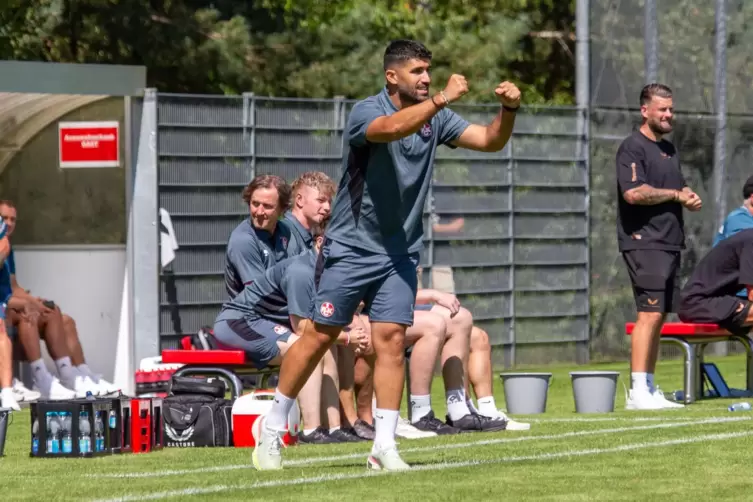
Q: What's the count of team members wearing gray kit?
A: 4